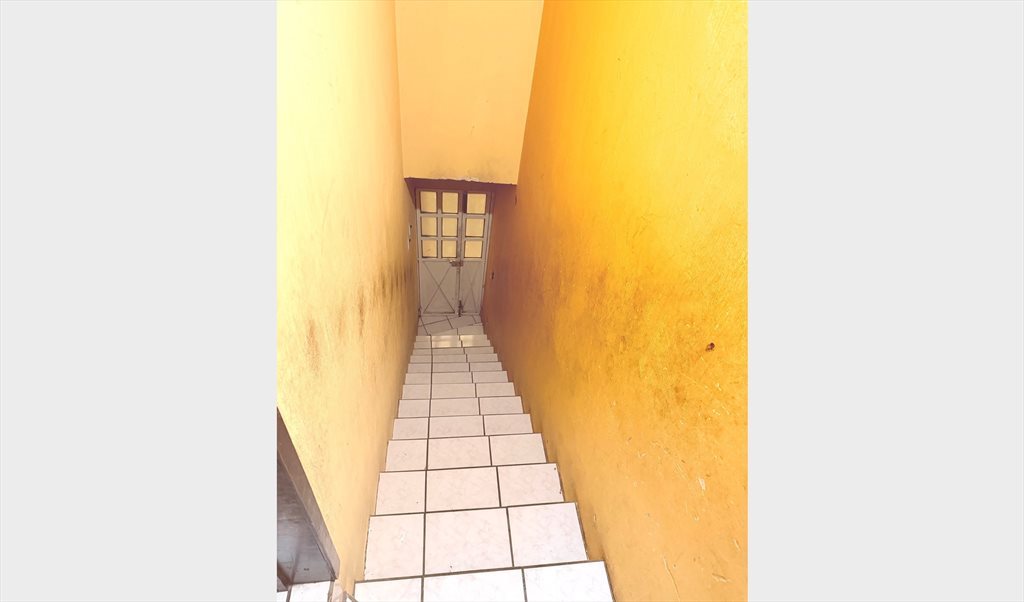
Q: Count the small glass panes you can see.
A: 9